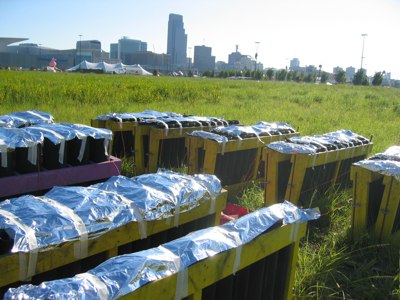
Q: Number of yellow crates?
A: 7